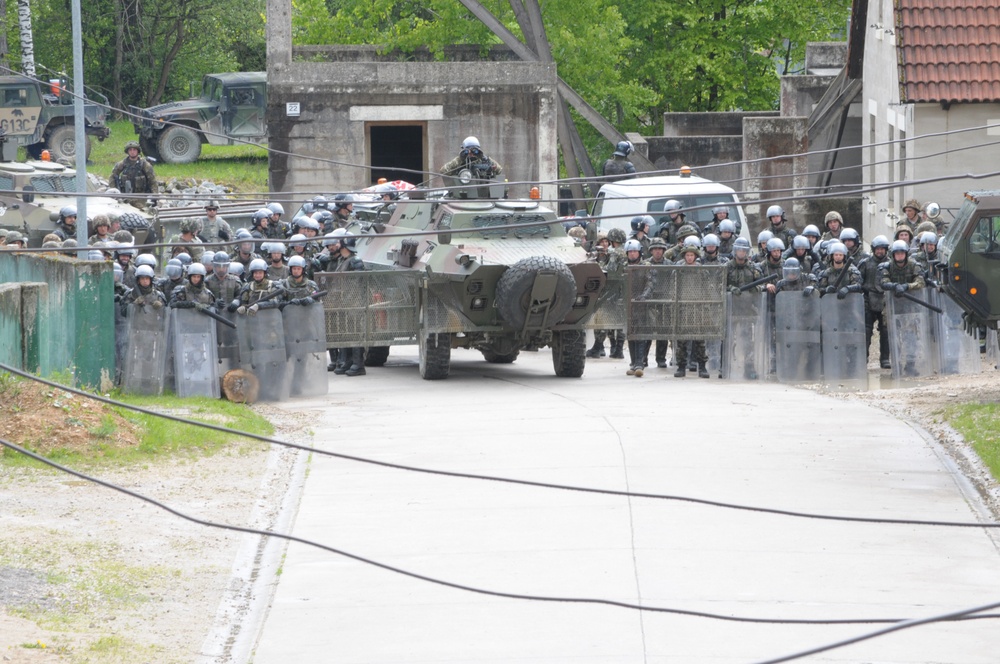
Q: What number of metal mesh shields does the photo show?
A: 2